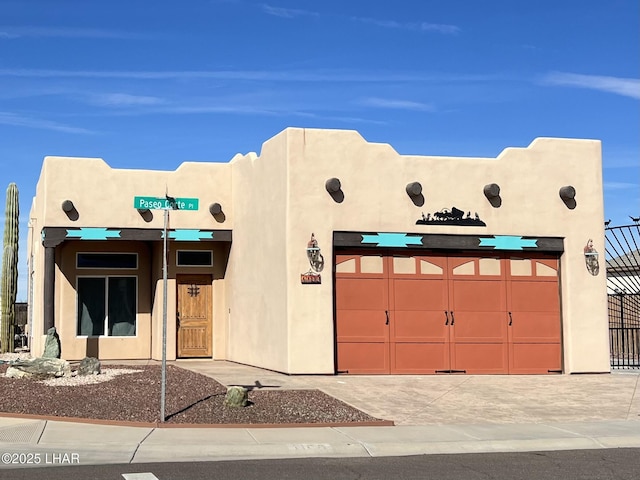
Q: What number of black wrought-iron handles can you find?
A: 4